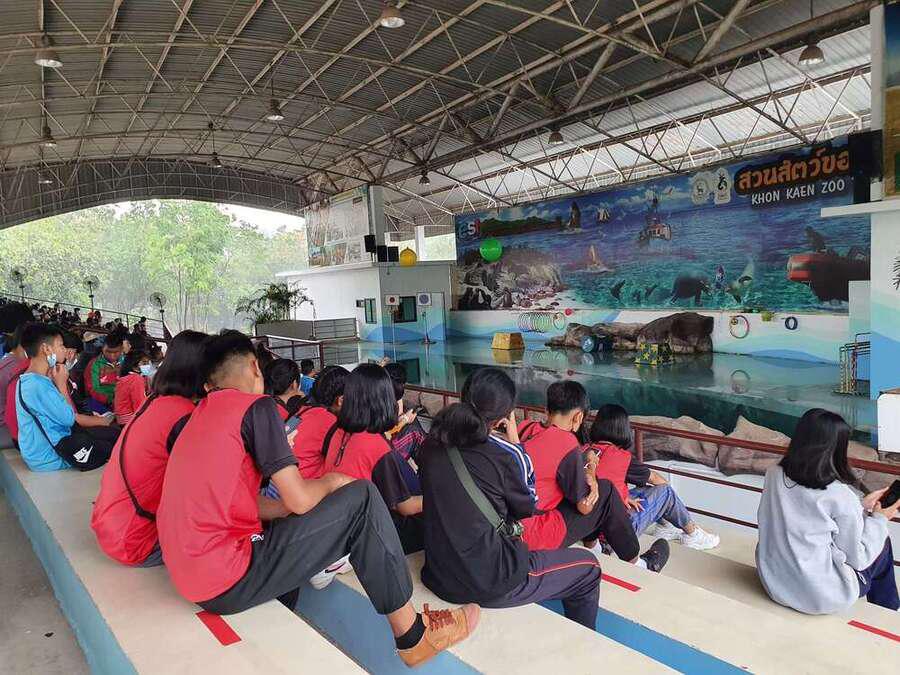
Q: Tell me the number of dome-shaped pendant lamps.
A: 9